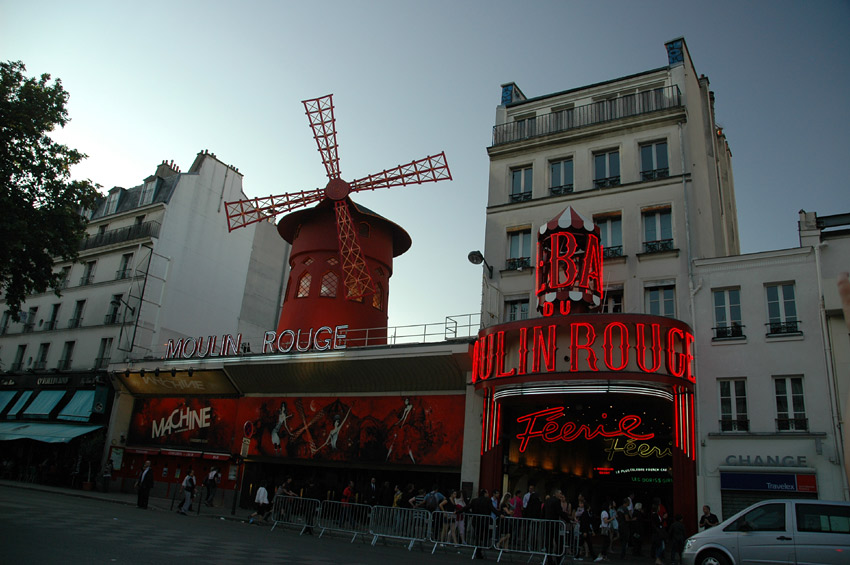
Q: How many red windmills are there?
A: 1